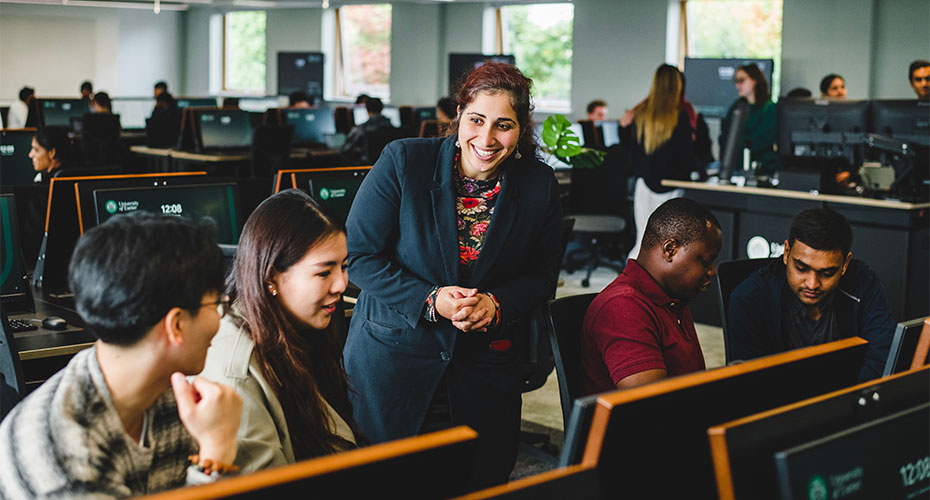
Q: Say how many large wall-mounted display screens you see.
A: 3